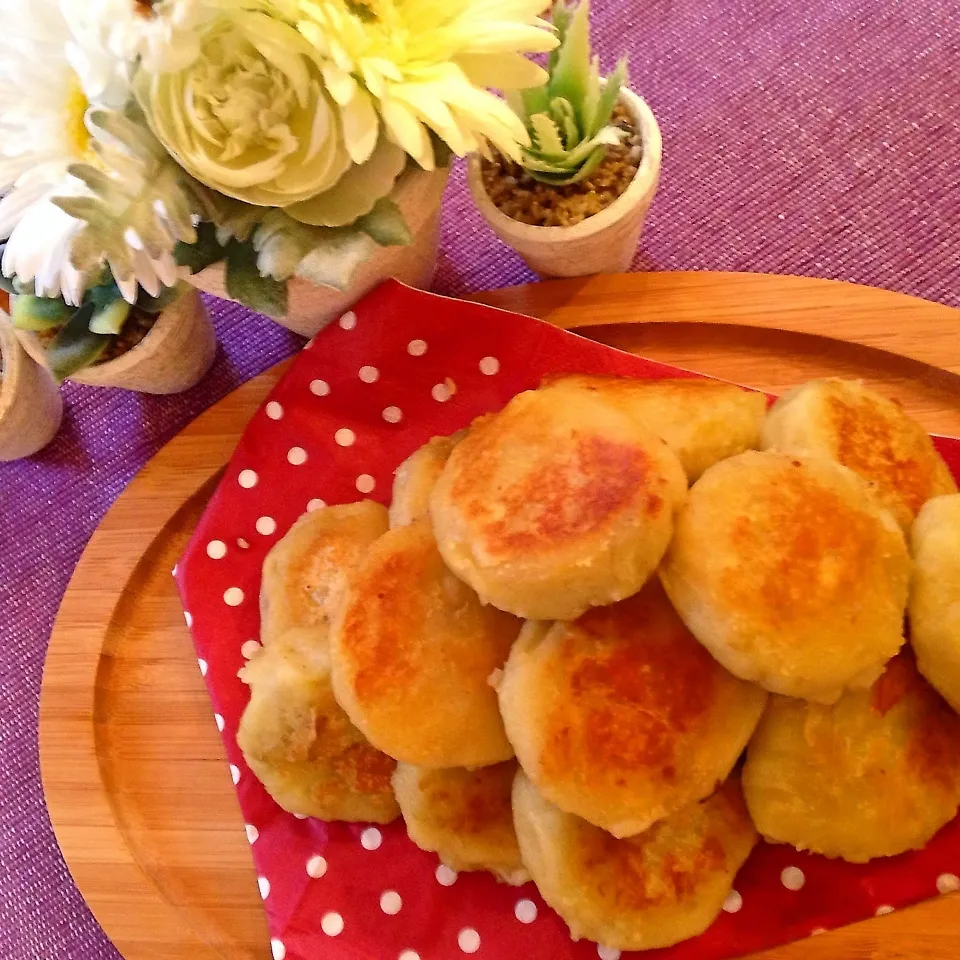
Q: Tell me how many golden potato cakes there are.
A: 13